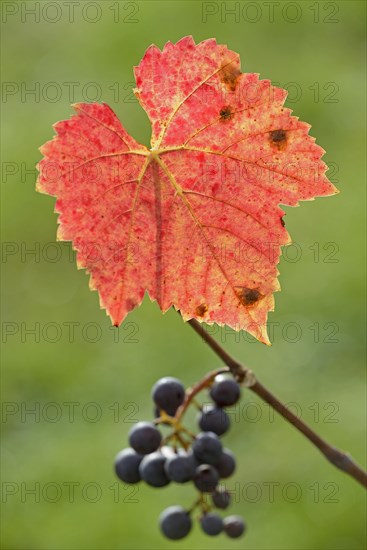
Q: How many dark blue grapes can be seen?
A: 15